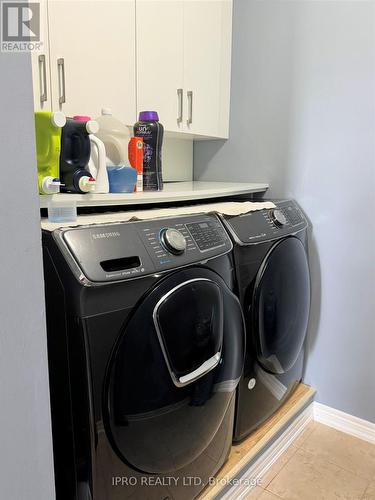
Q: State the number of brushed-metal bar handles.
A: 4